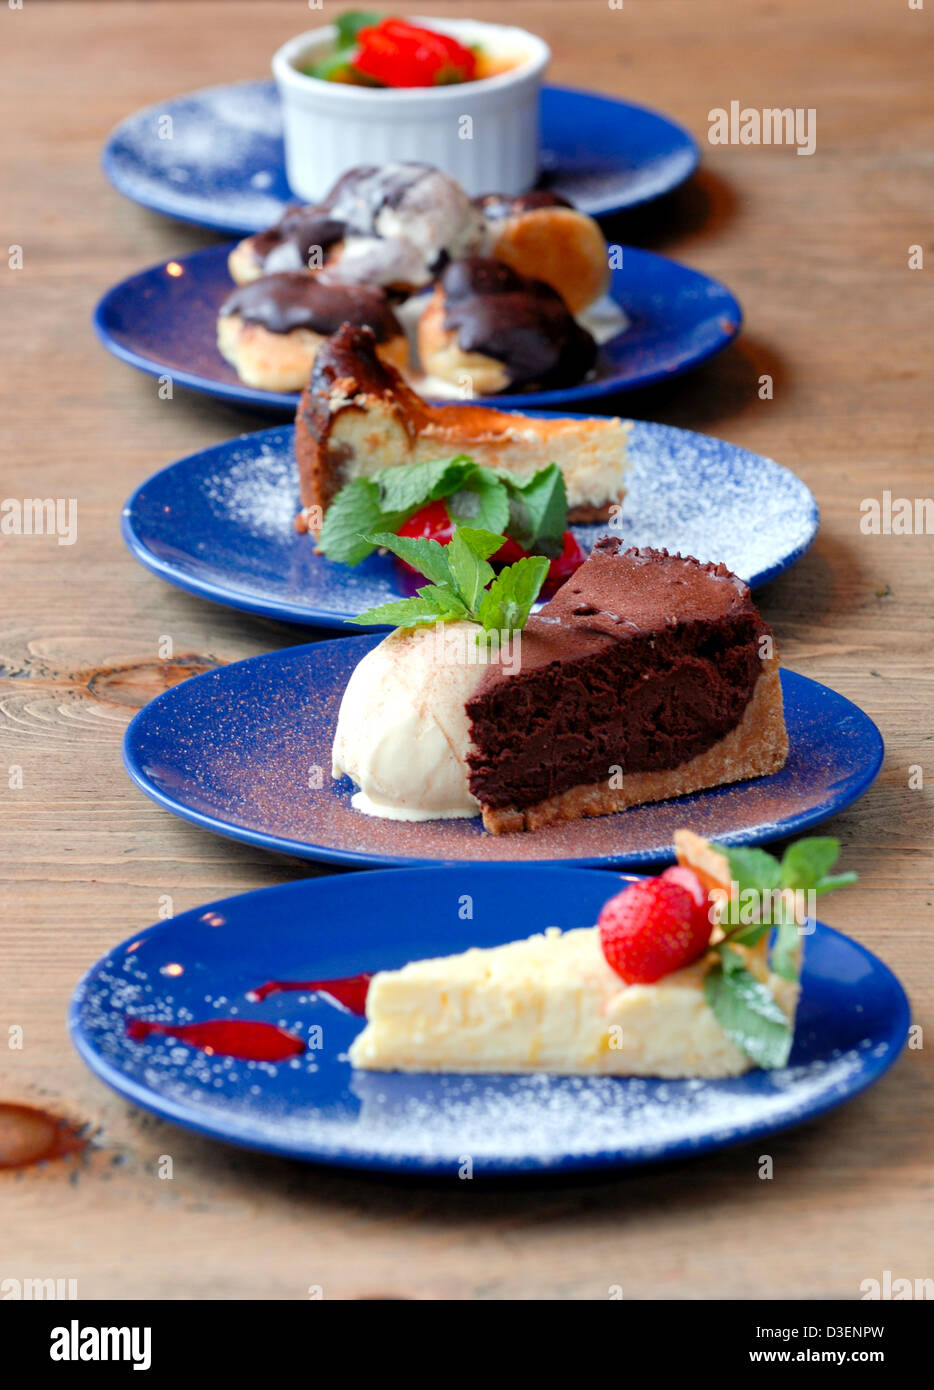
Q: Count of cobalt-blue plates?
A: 5